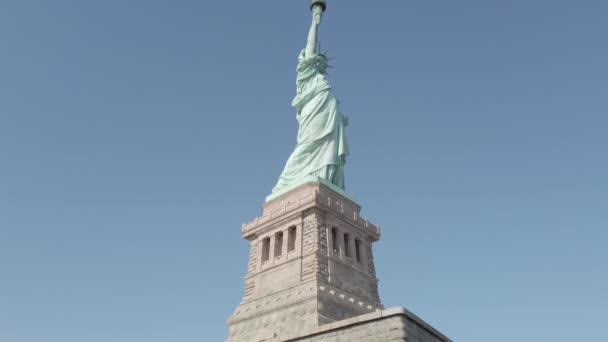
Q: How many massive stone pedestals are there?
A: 1